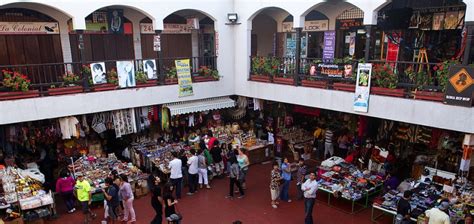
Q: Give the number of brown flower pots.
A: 12